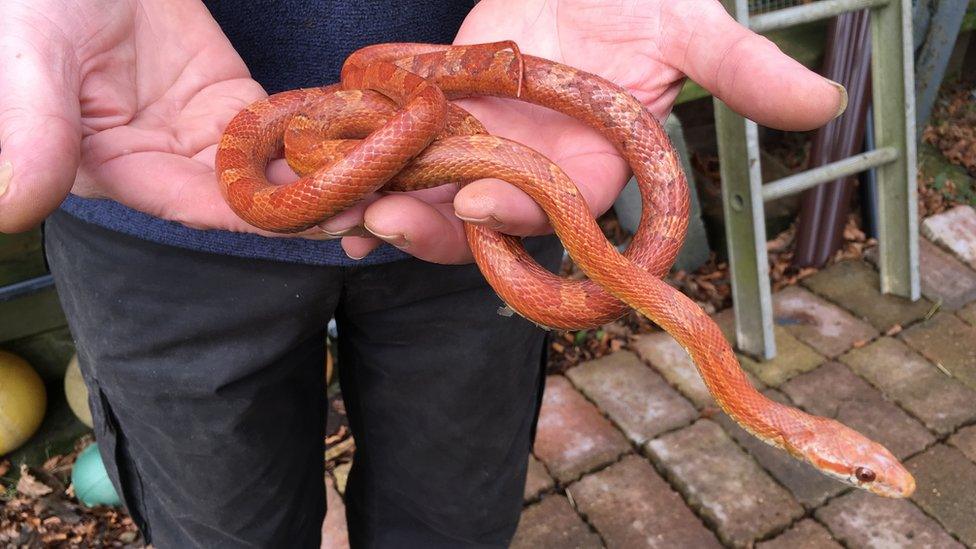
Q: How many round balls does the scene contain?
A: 3